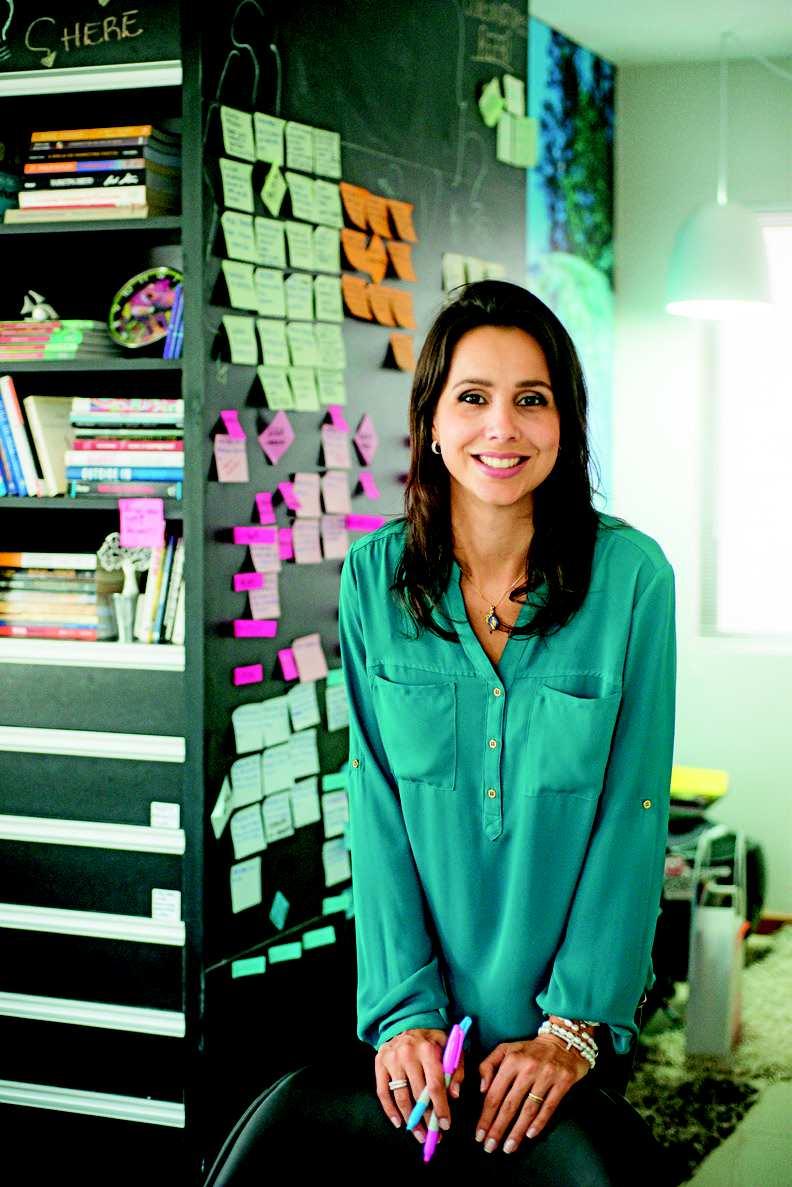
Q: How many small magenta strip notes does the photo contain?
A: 12